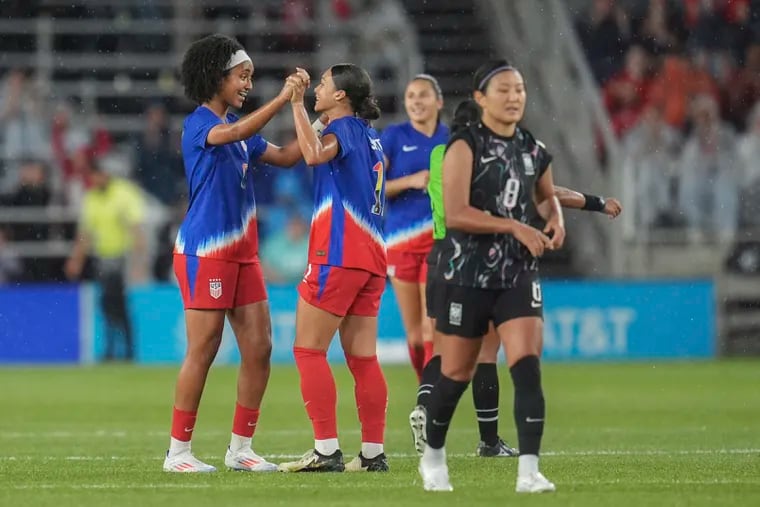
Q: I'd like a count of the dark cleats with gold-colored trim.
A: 2